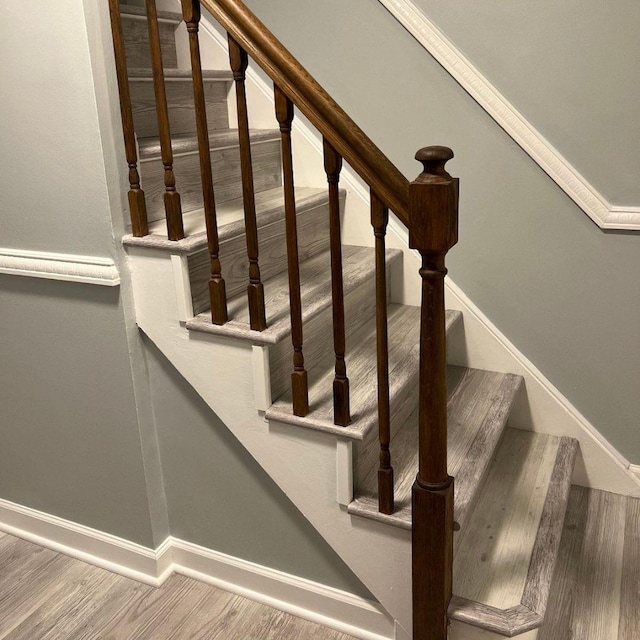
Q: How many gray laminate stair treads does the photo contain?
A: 8